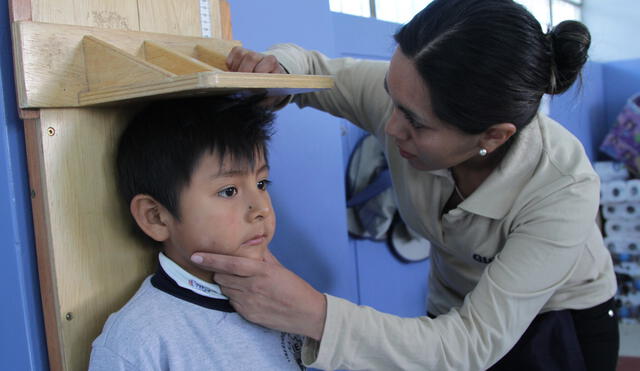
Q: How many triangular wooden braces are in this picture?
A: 3